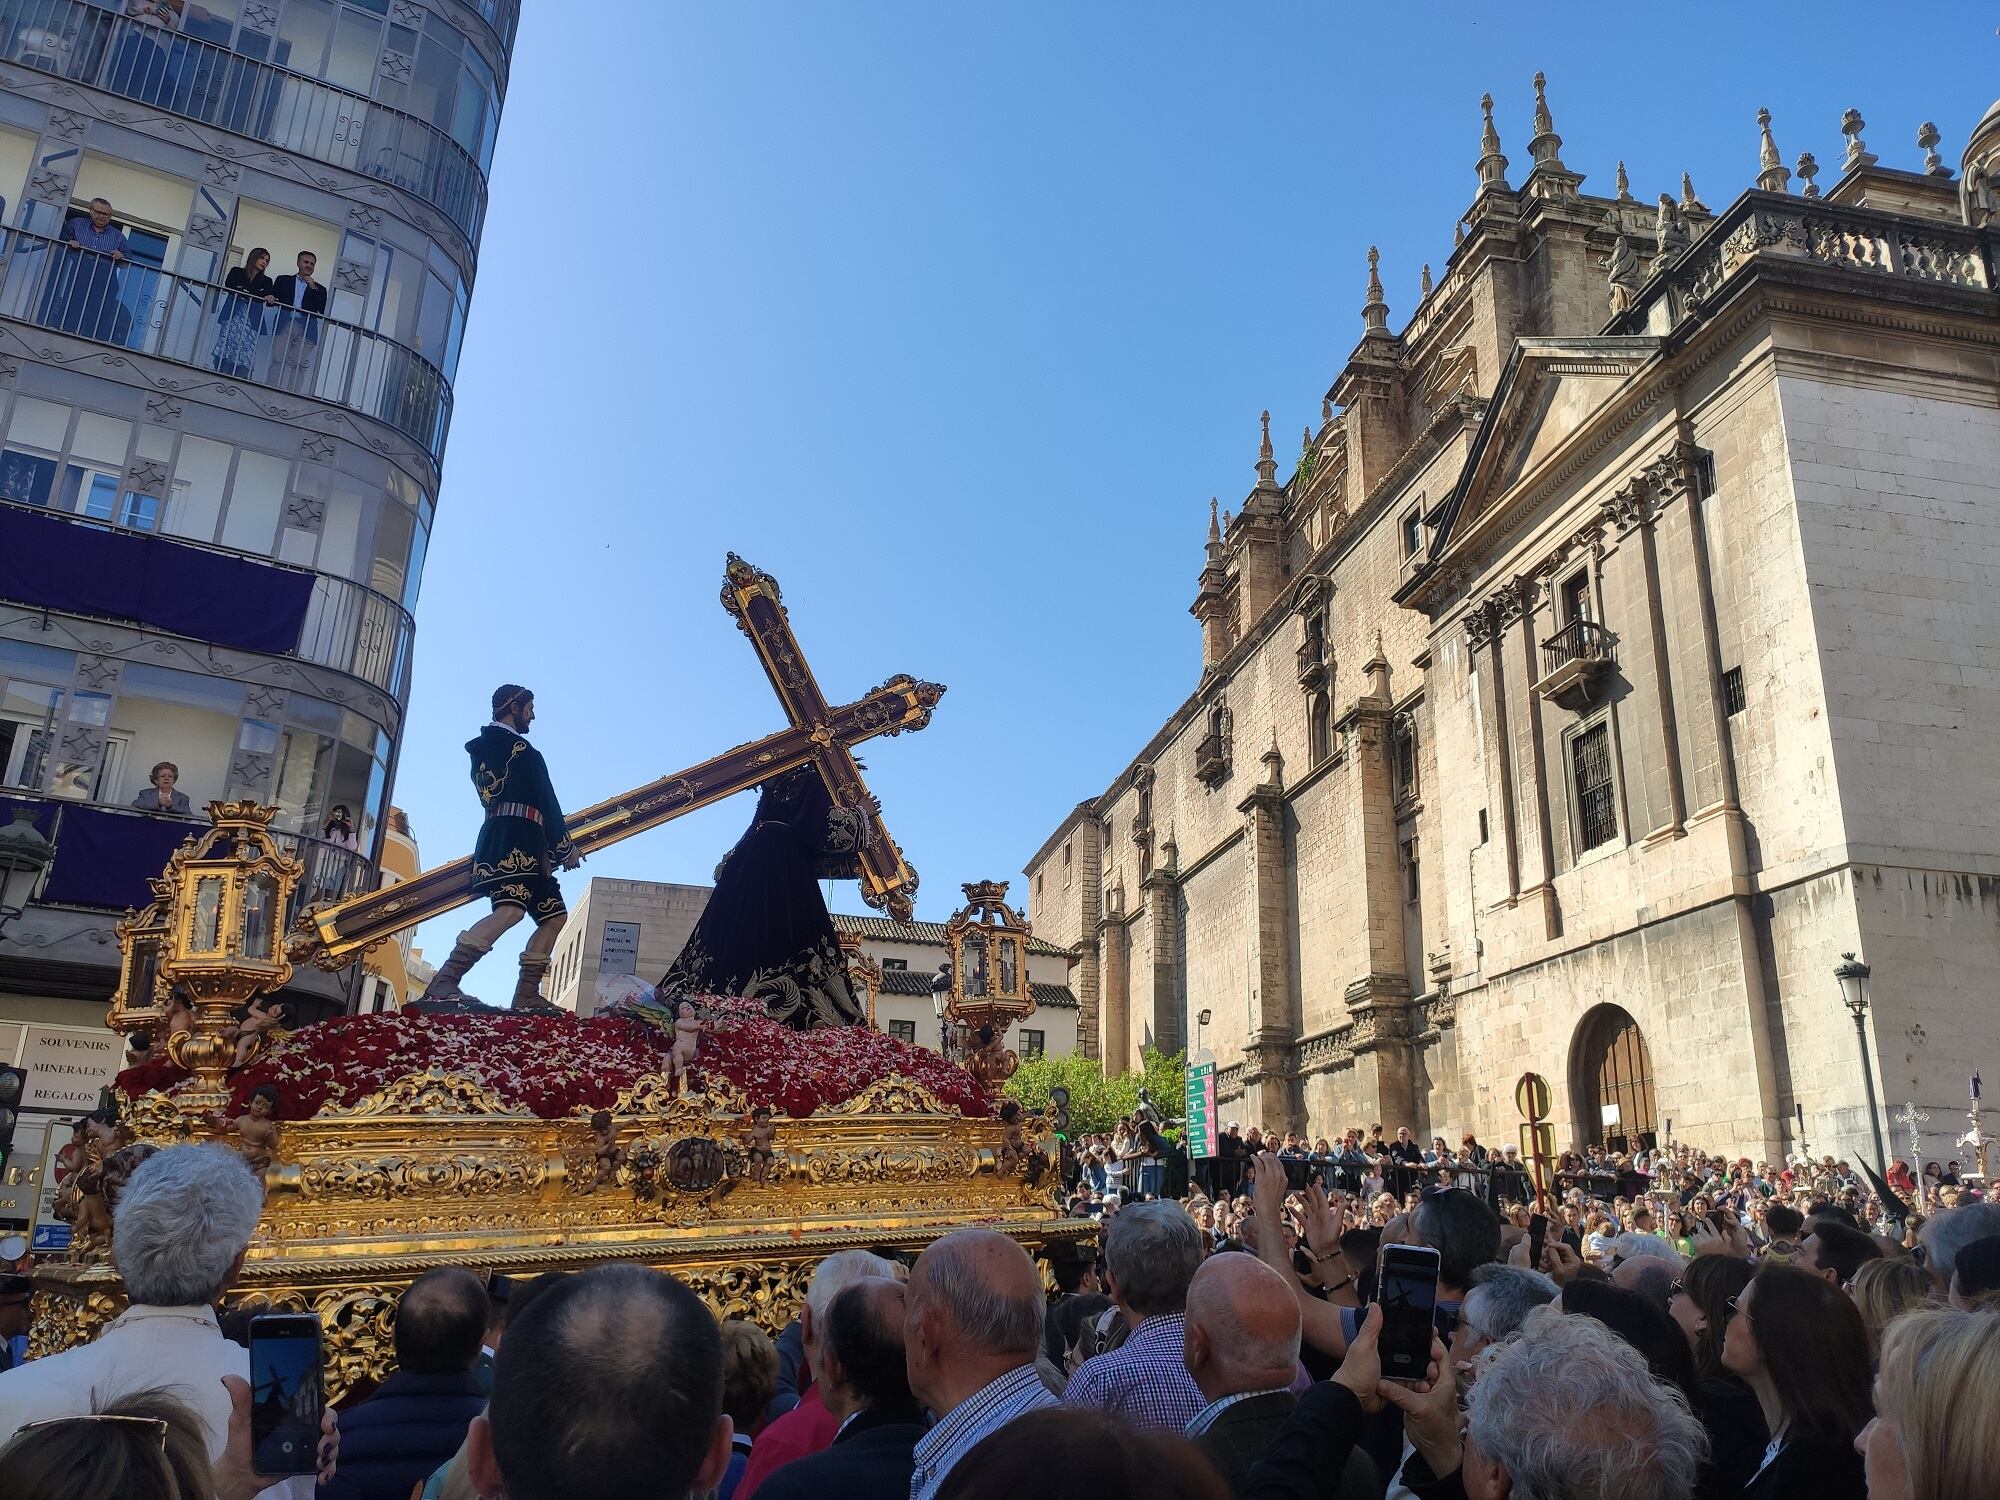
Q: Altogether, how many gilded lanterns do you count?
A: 4